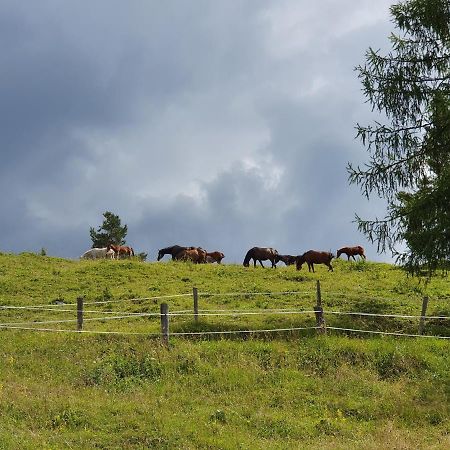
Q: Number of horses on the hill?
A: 9